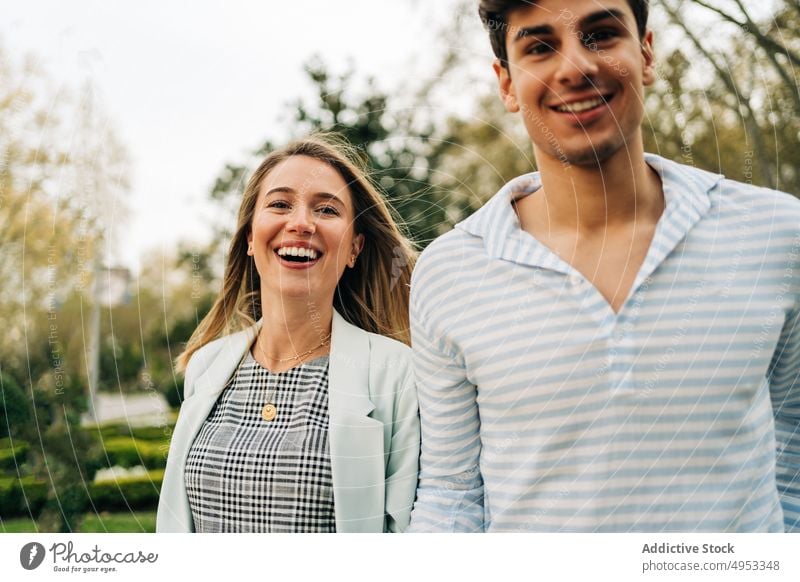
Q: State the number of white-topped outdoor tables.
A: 0